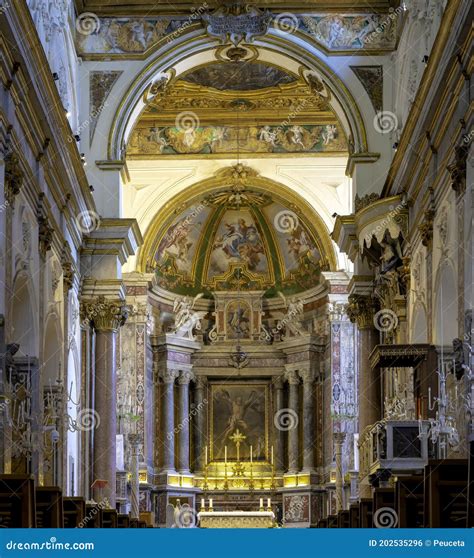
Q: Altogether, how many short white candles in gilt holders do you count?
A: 4